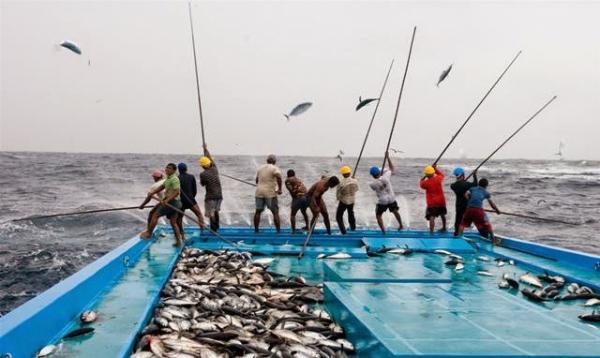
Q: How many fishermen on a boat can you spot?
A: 12